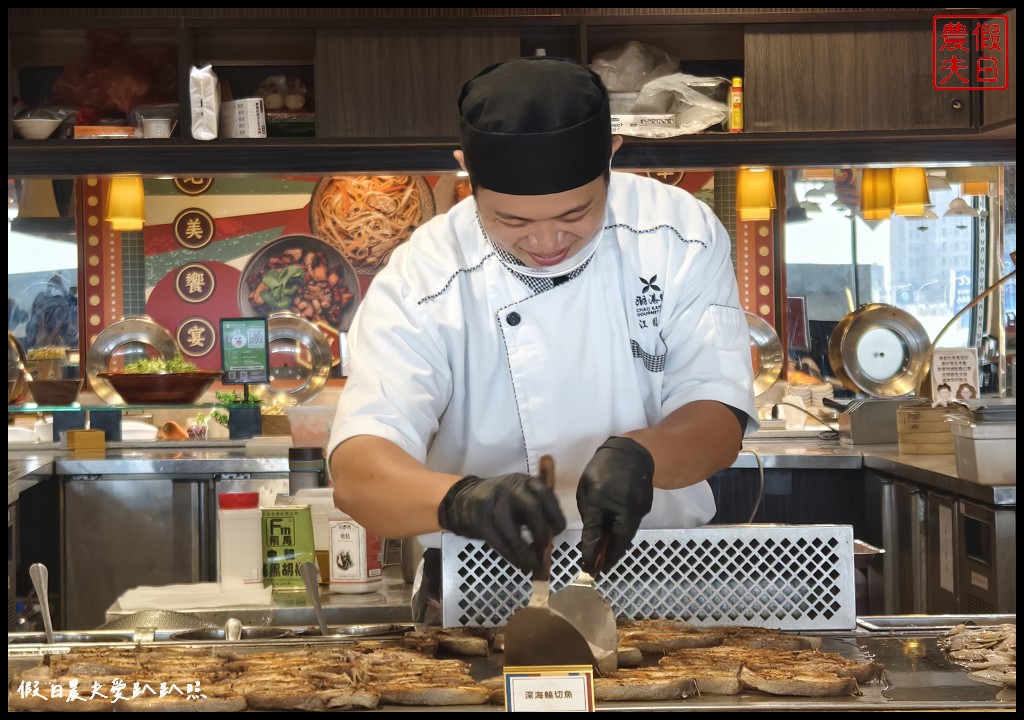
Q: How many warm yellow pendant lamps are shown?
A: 4